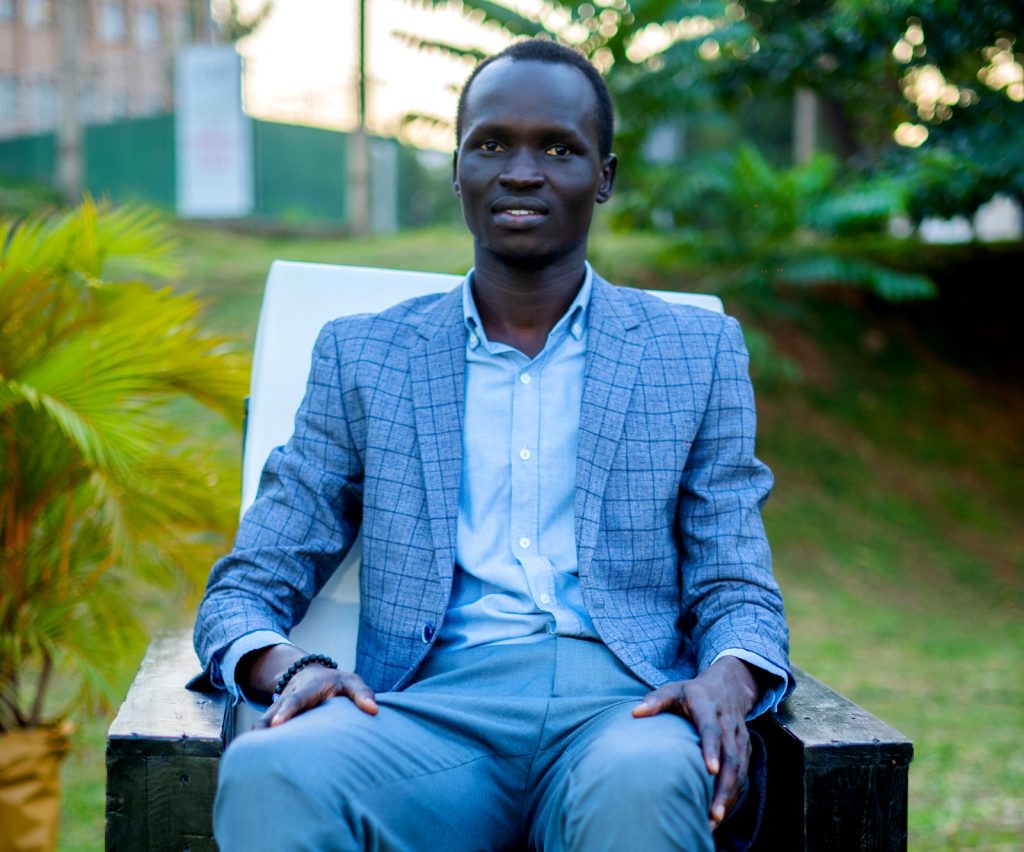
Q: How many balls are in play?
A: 0